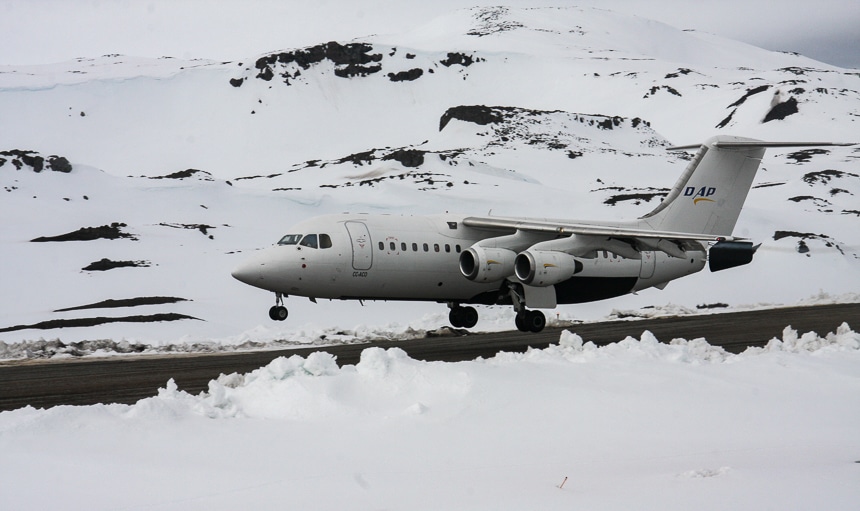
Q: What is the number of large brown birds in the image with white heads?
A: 0